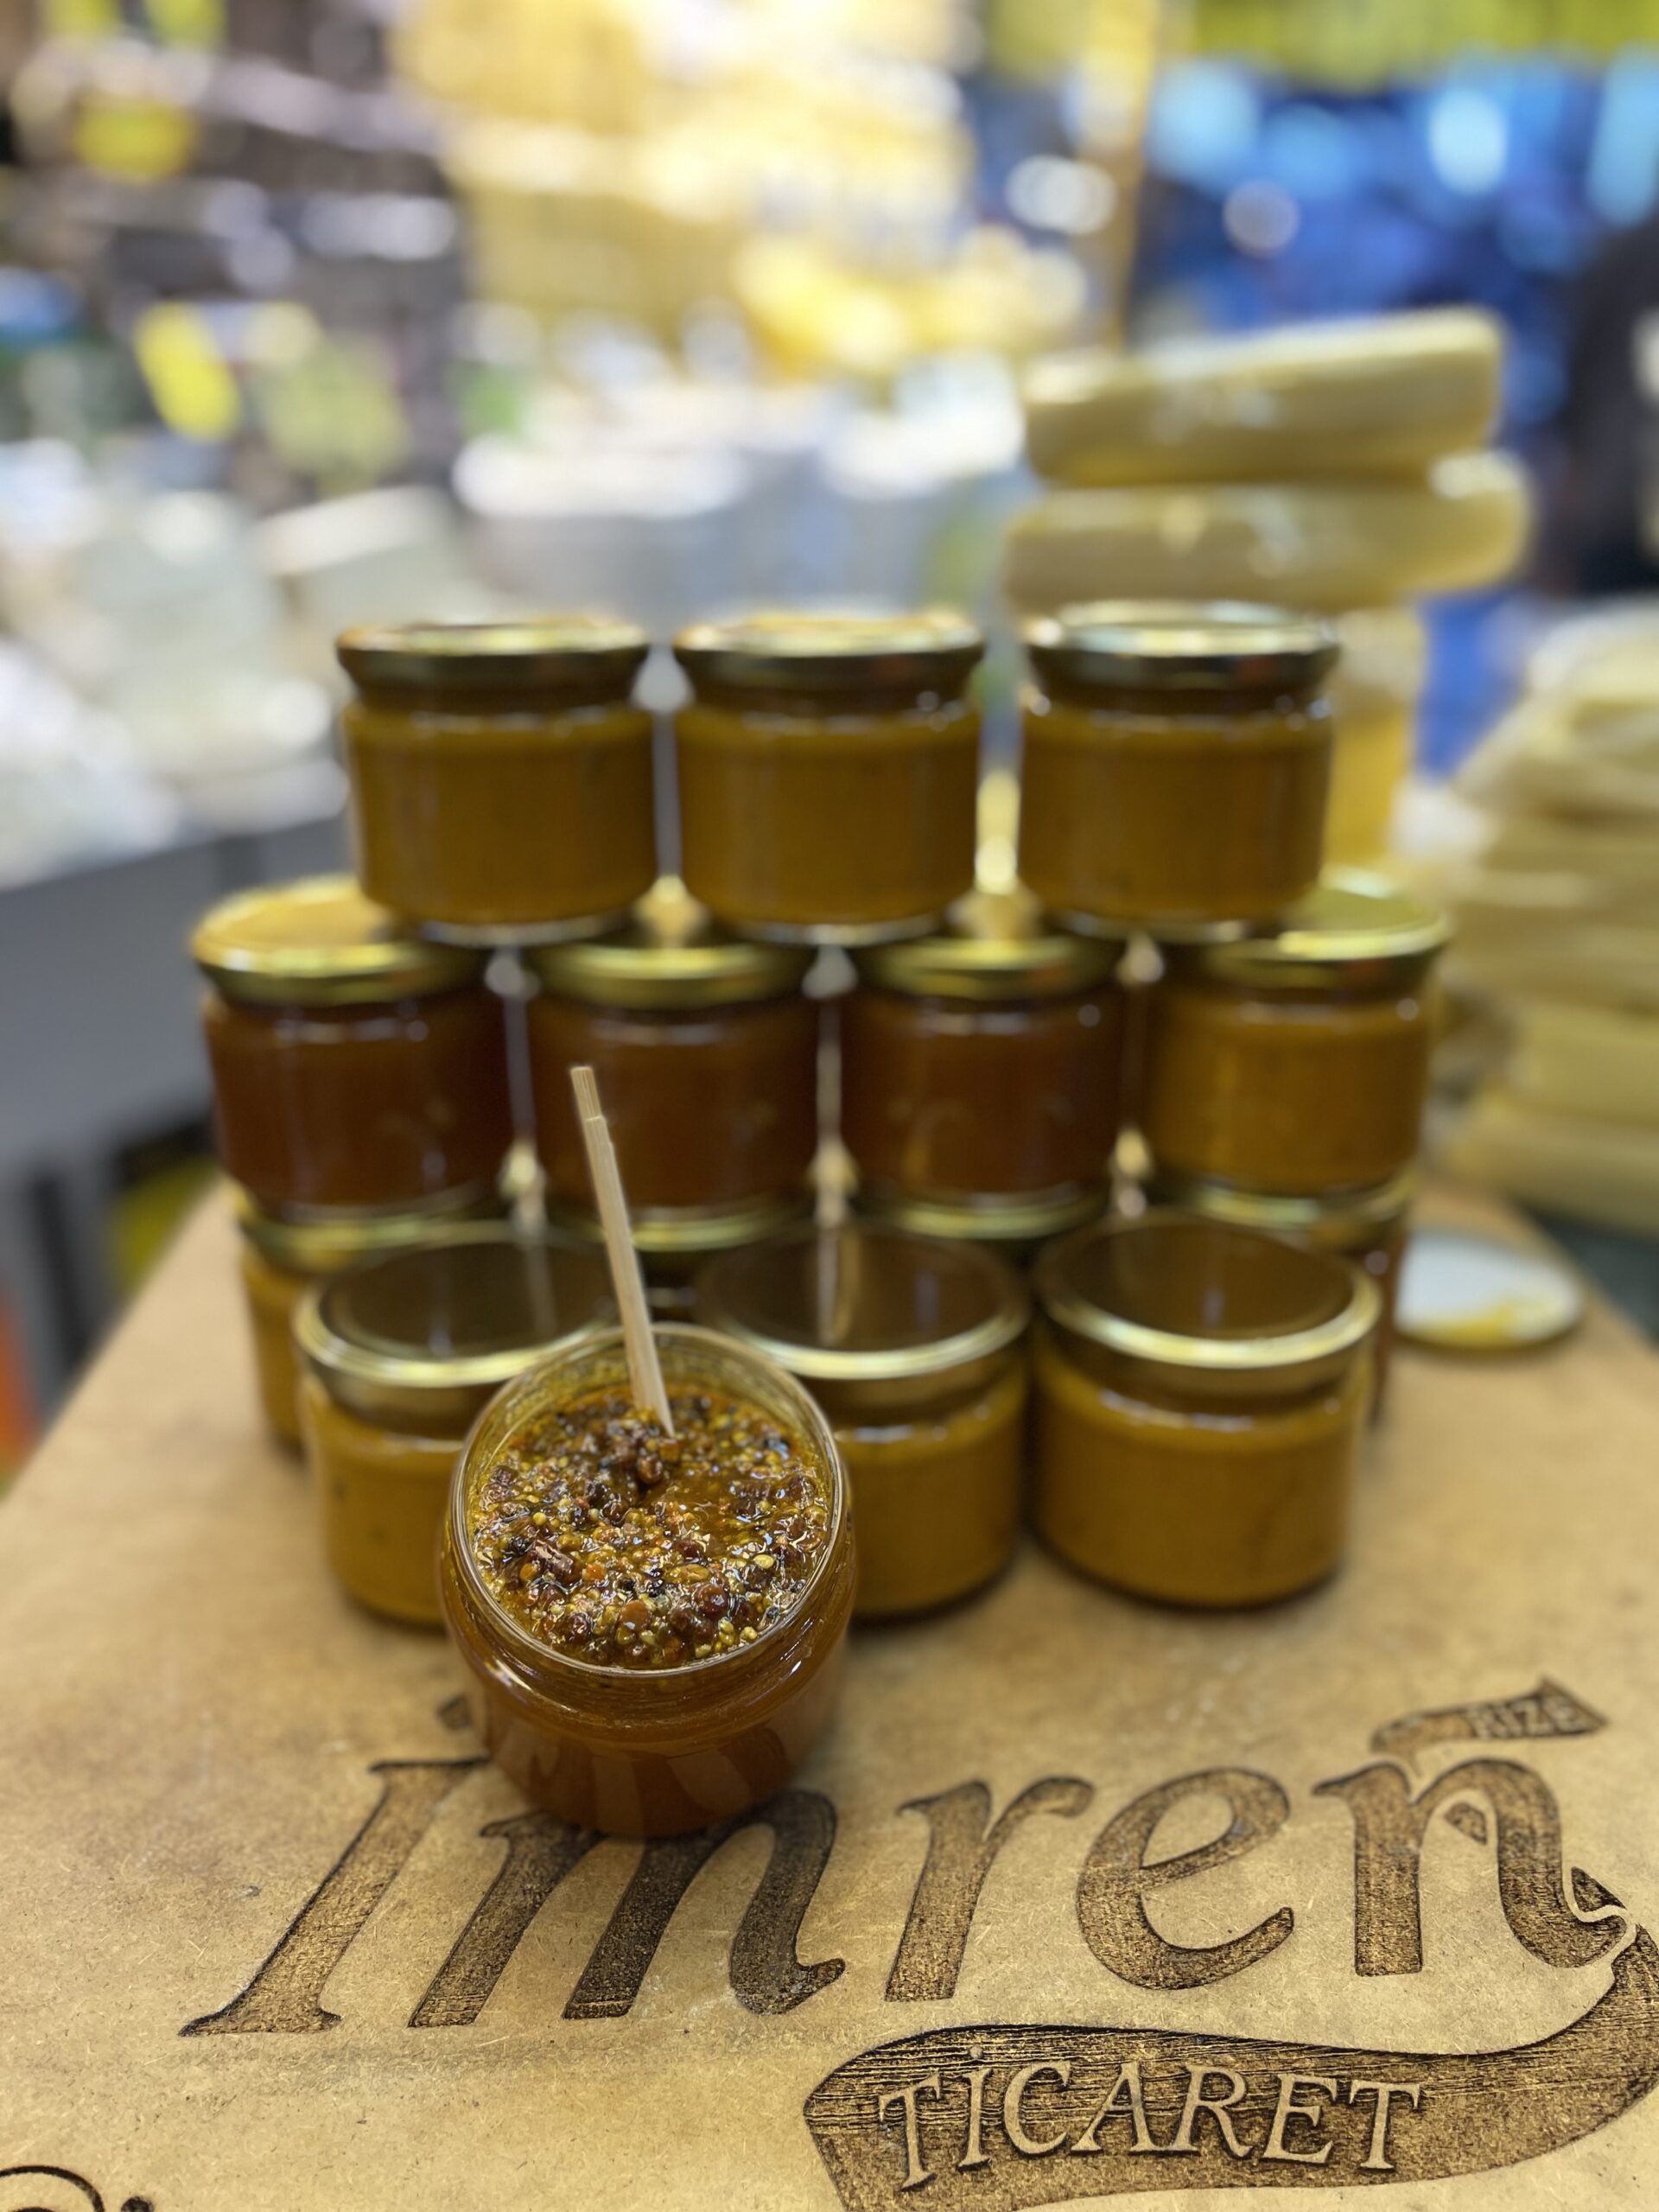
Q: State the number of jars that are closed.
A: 14